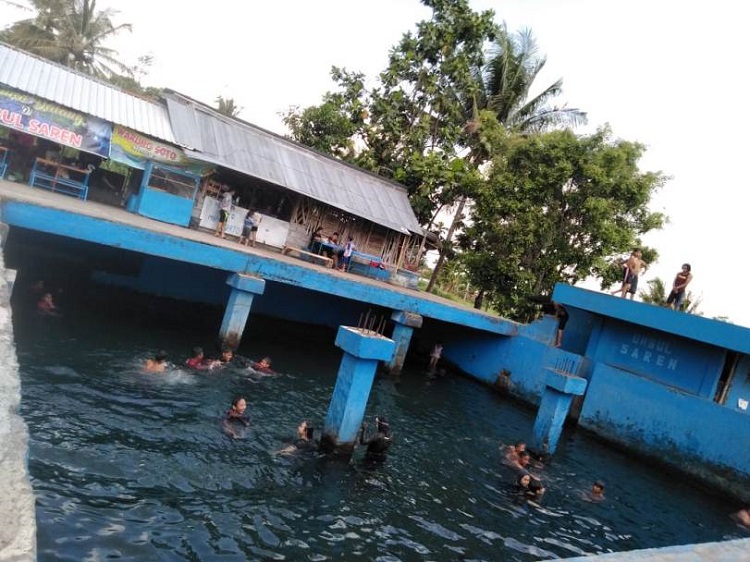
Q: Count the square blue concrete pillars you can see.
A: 4